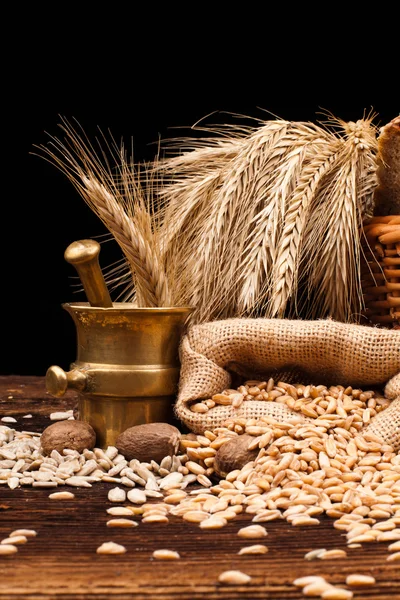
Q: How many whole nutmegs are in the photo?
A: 3